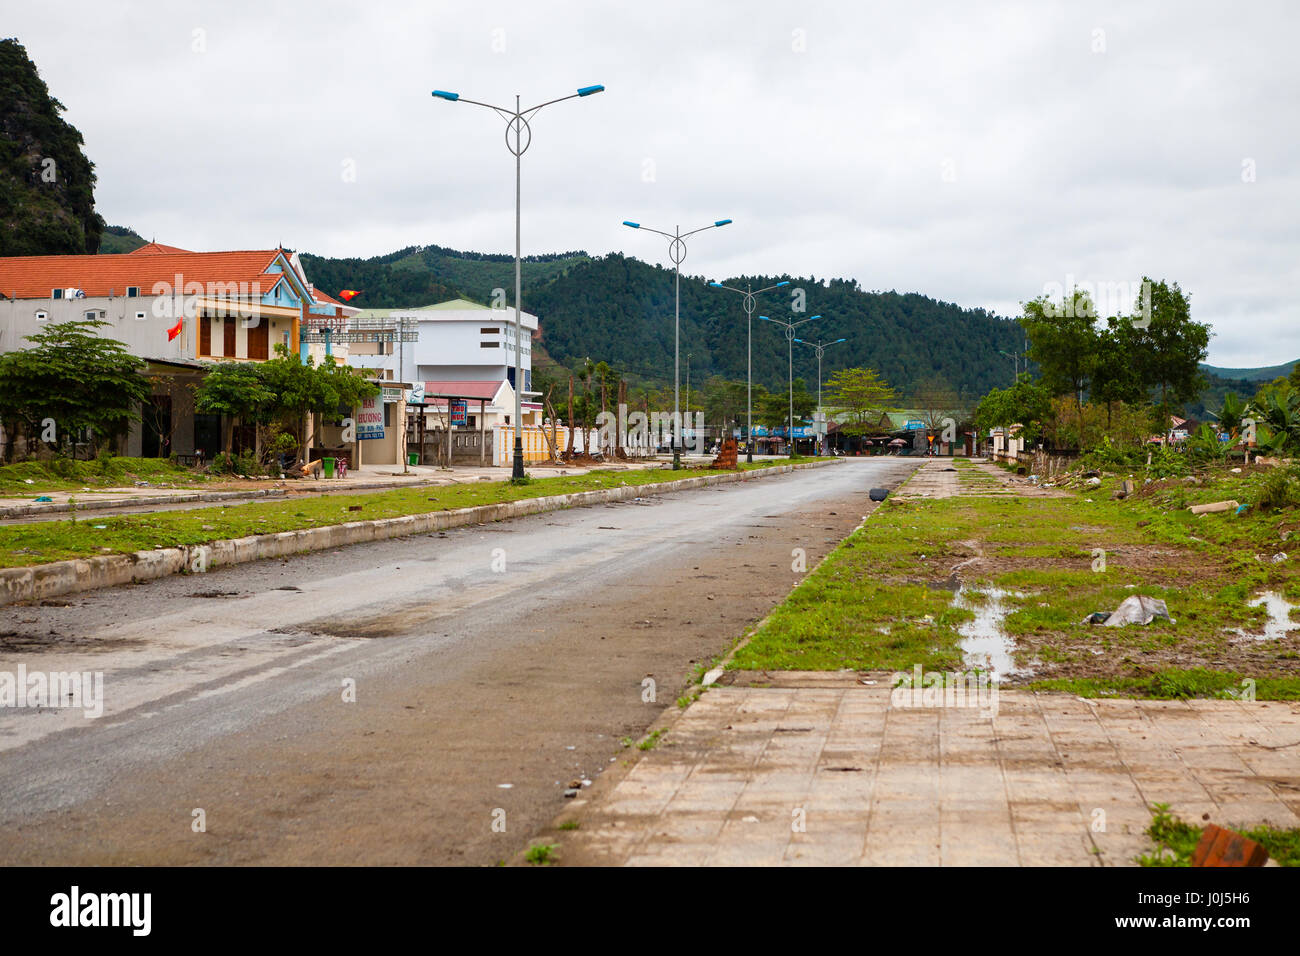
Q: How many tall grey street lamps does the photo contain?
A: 5